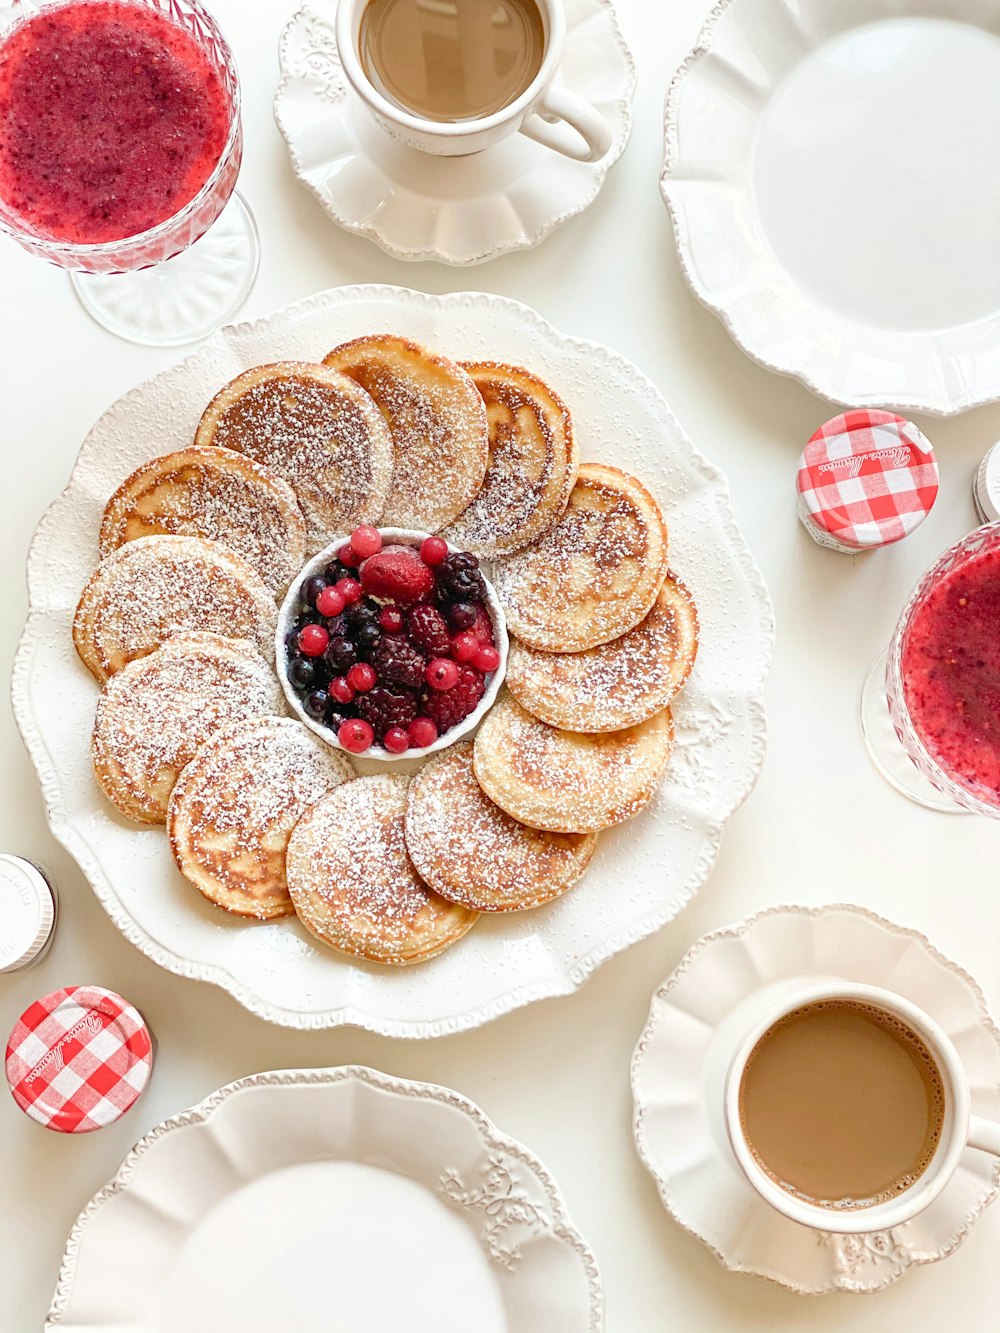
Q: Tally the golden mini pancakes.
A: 12